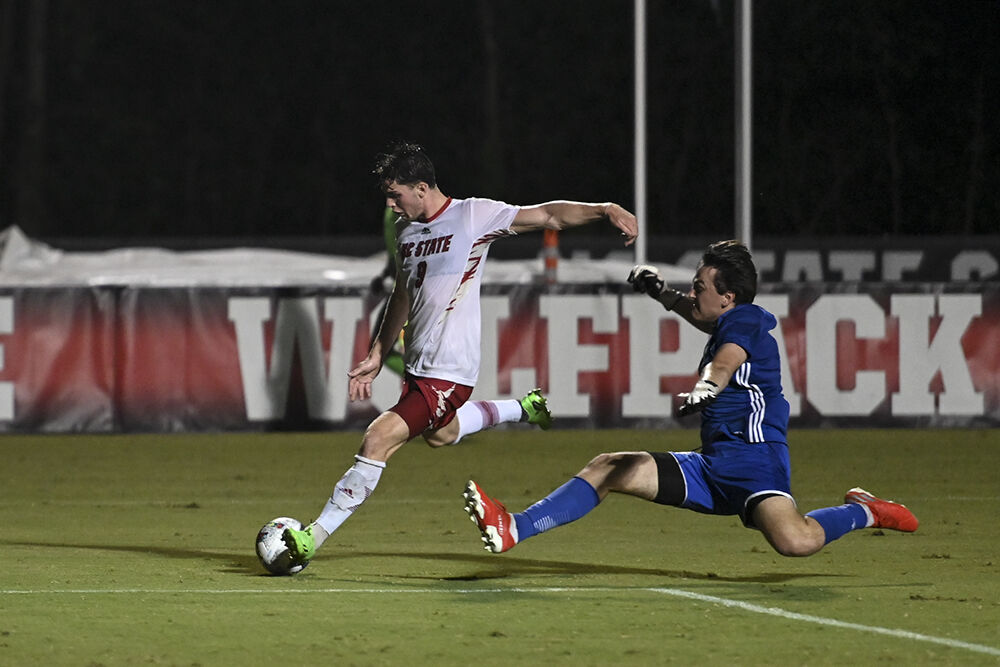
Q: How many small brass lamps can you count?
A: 0